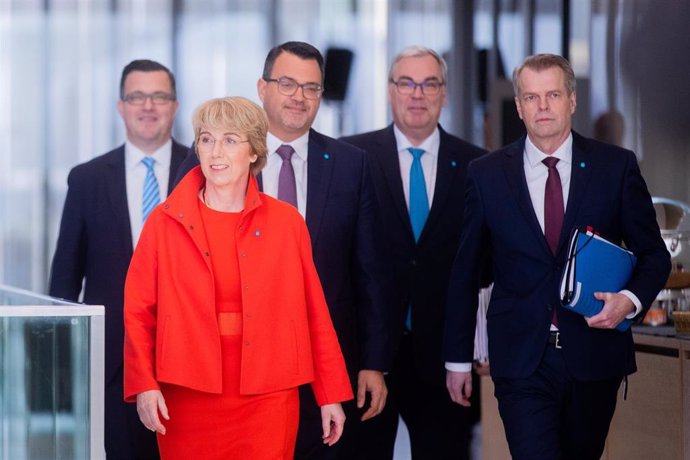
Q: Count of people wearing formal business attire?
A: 5